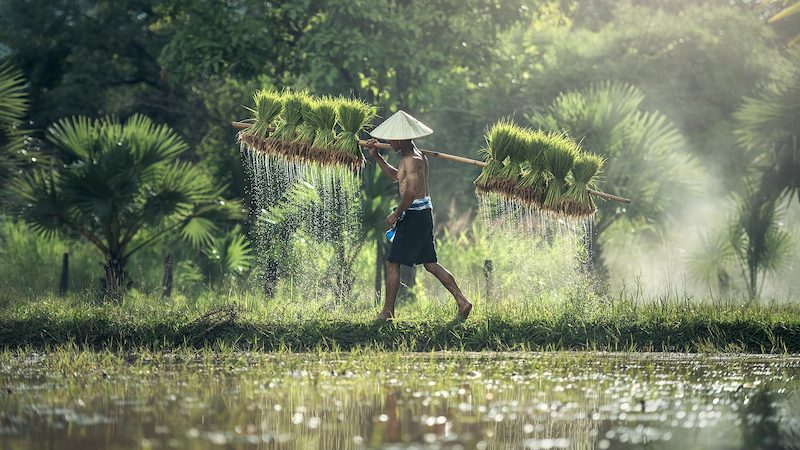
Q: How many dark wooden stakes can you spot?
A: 4